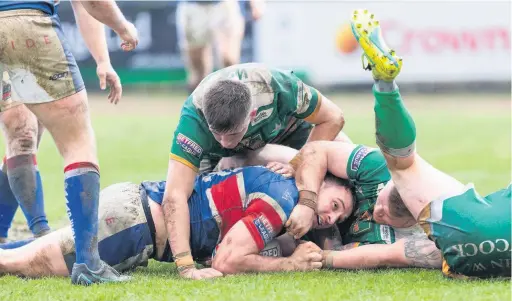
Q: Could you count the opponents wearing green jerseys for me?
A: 3